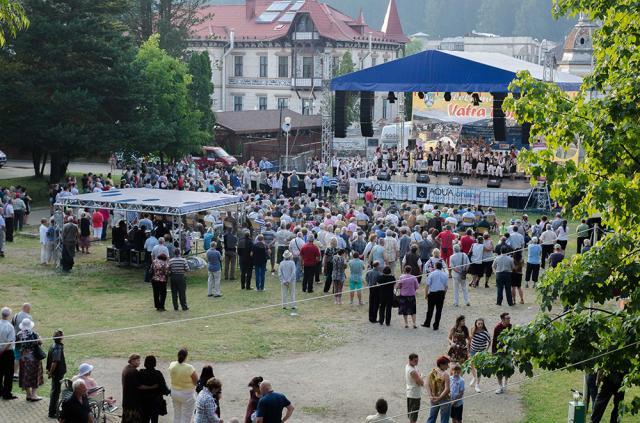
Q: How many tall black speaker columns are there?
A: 4